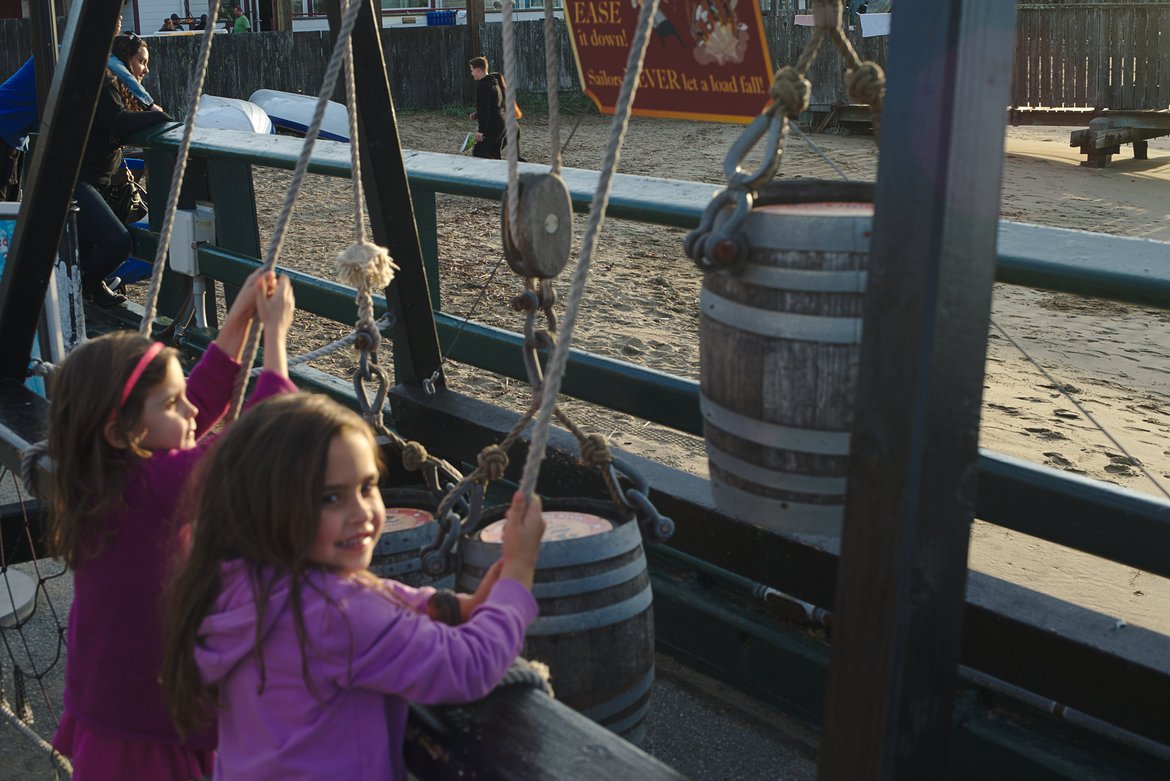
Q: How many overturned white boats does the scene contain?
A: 2